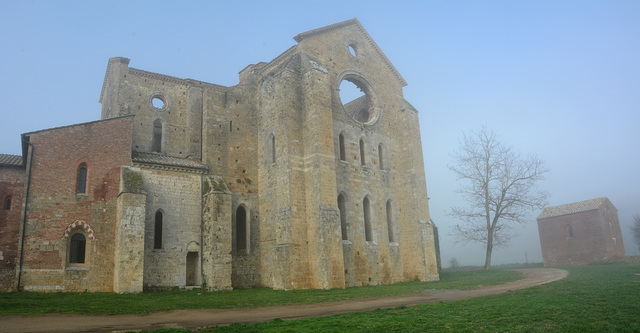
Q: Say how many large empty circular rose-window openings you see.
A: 1